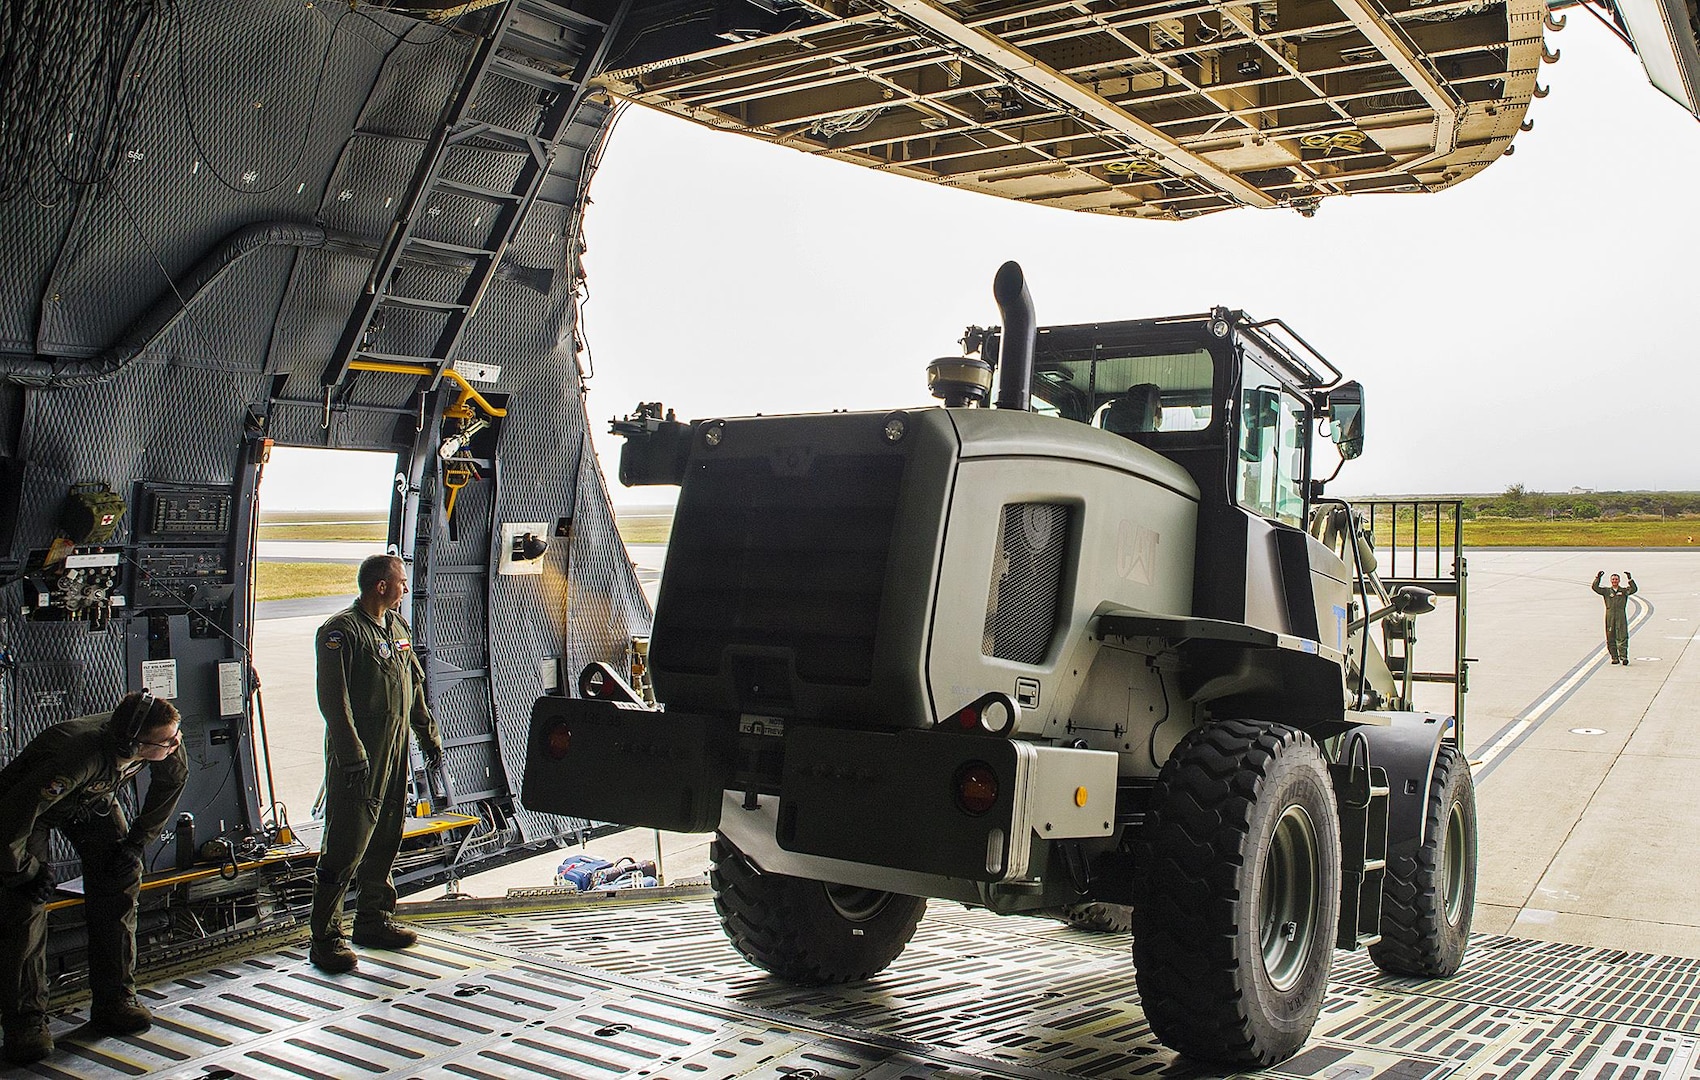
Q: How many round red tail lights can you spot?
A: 2